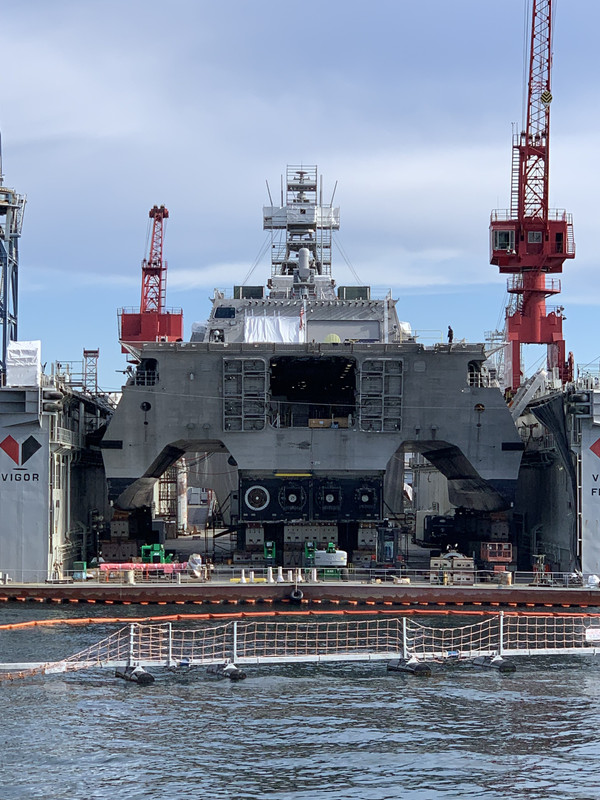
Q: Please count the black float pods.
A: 4